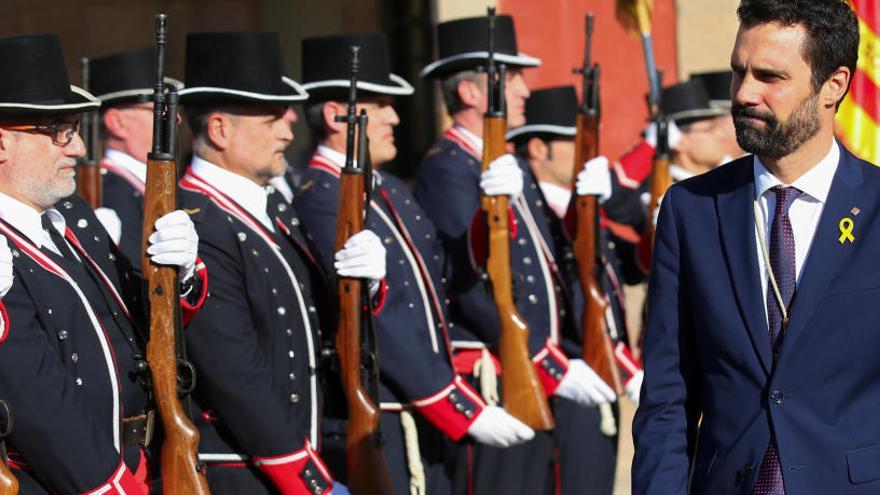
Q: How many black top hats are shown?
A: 8